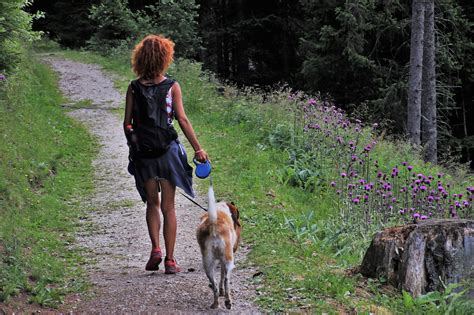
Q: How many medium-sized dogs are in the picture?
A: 1